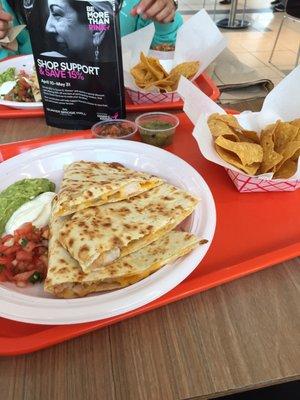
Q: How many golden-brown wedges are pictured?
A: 3